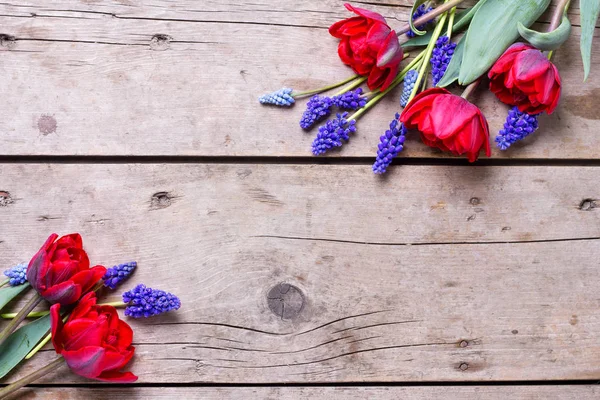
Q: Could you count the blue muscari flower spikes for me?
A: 12